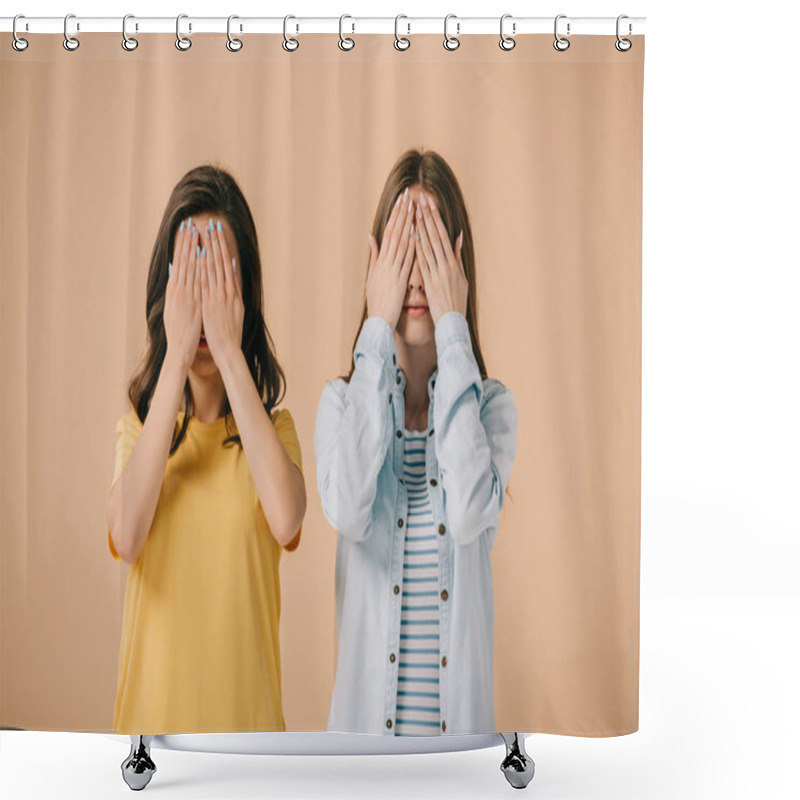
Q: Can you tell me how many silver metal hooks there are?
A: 12